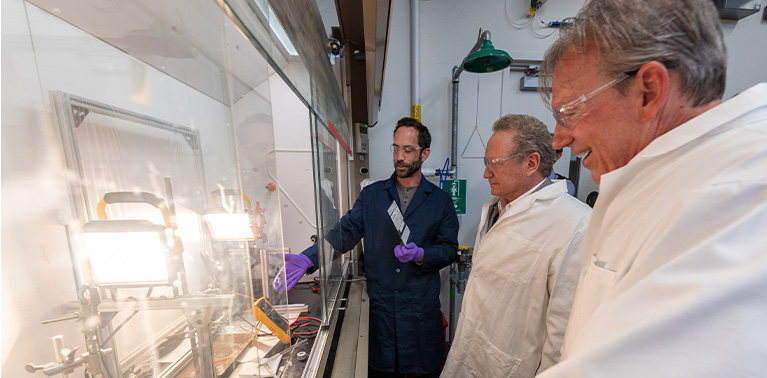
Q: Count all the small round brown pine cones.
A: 0